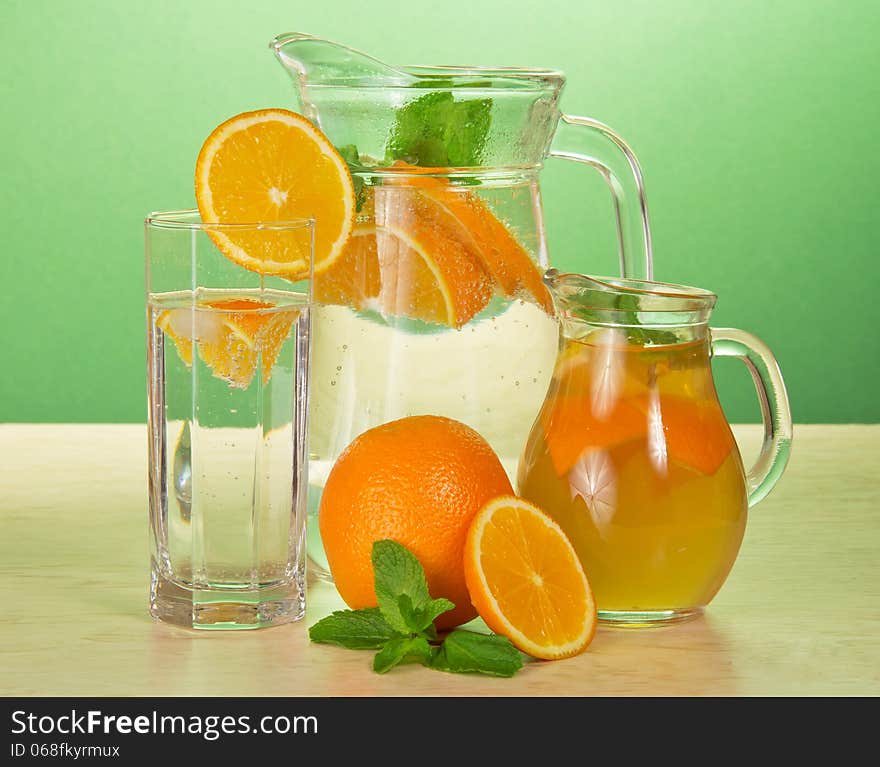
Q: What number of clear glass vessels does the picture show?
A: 3